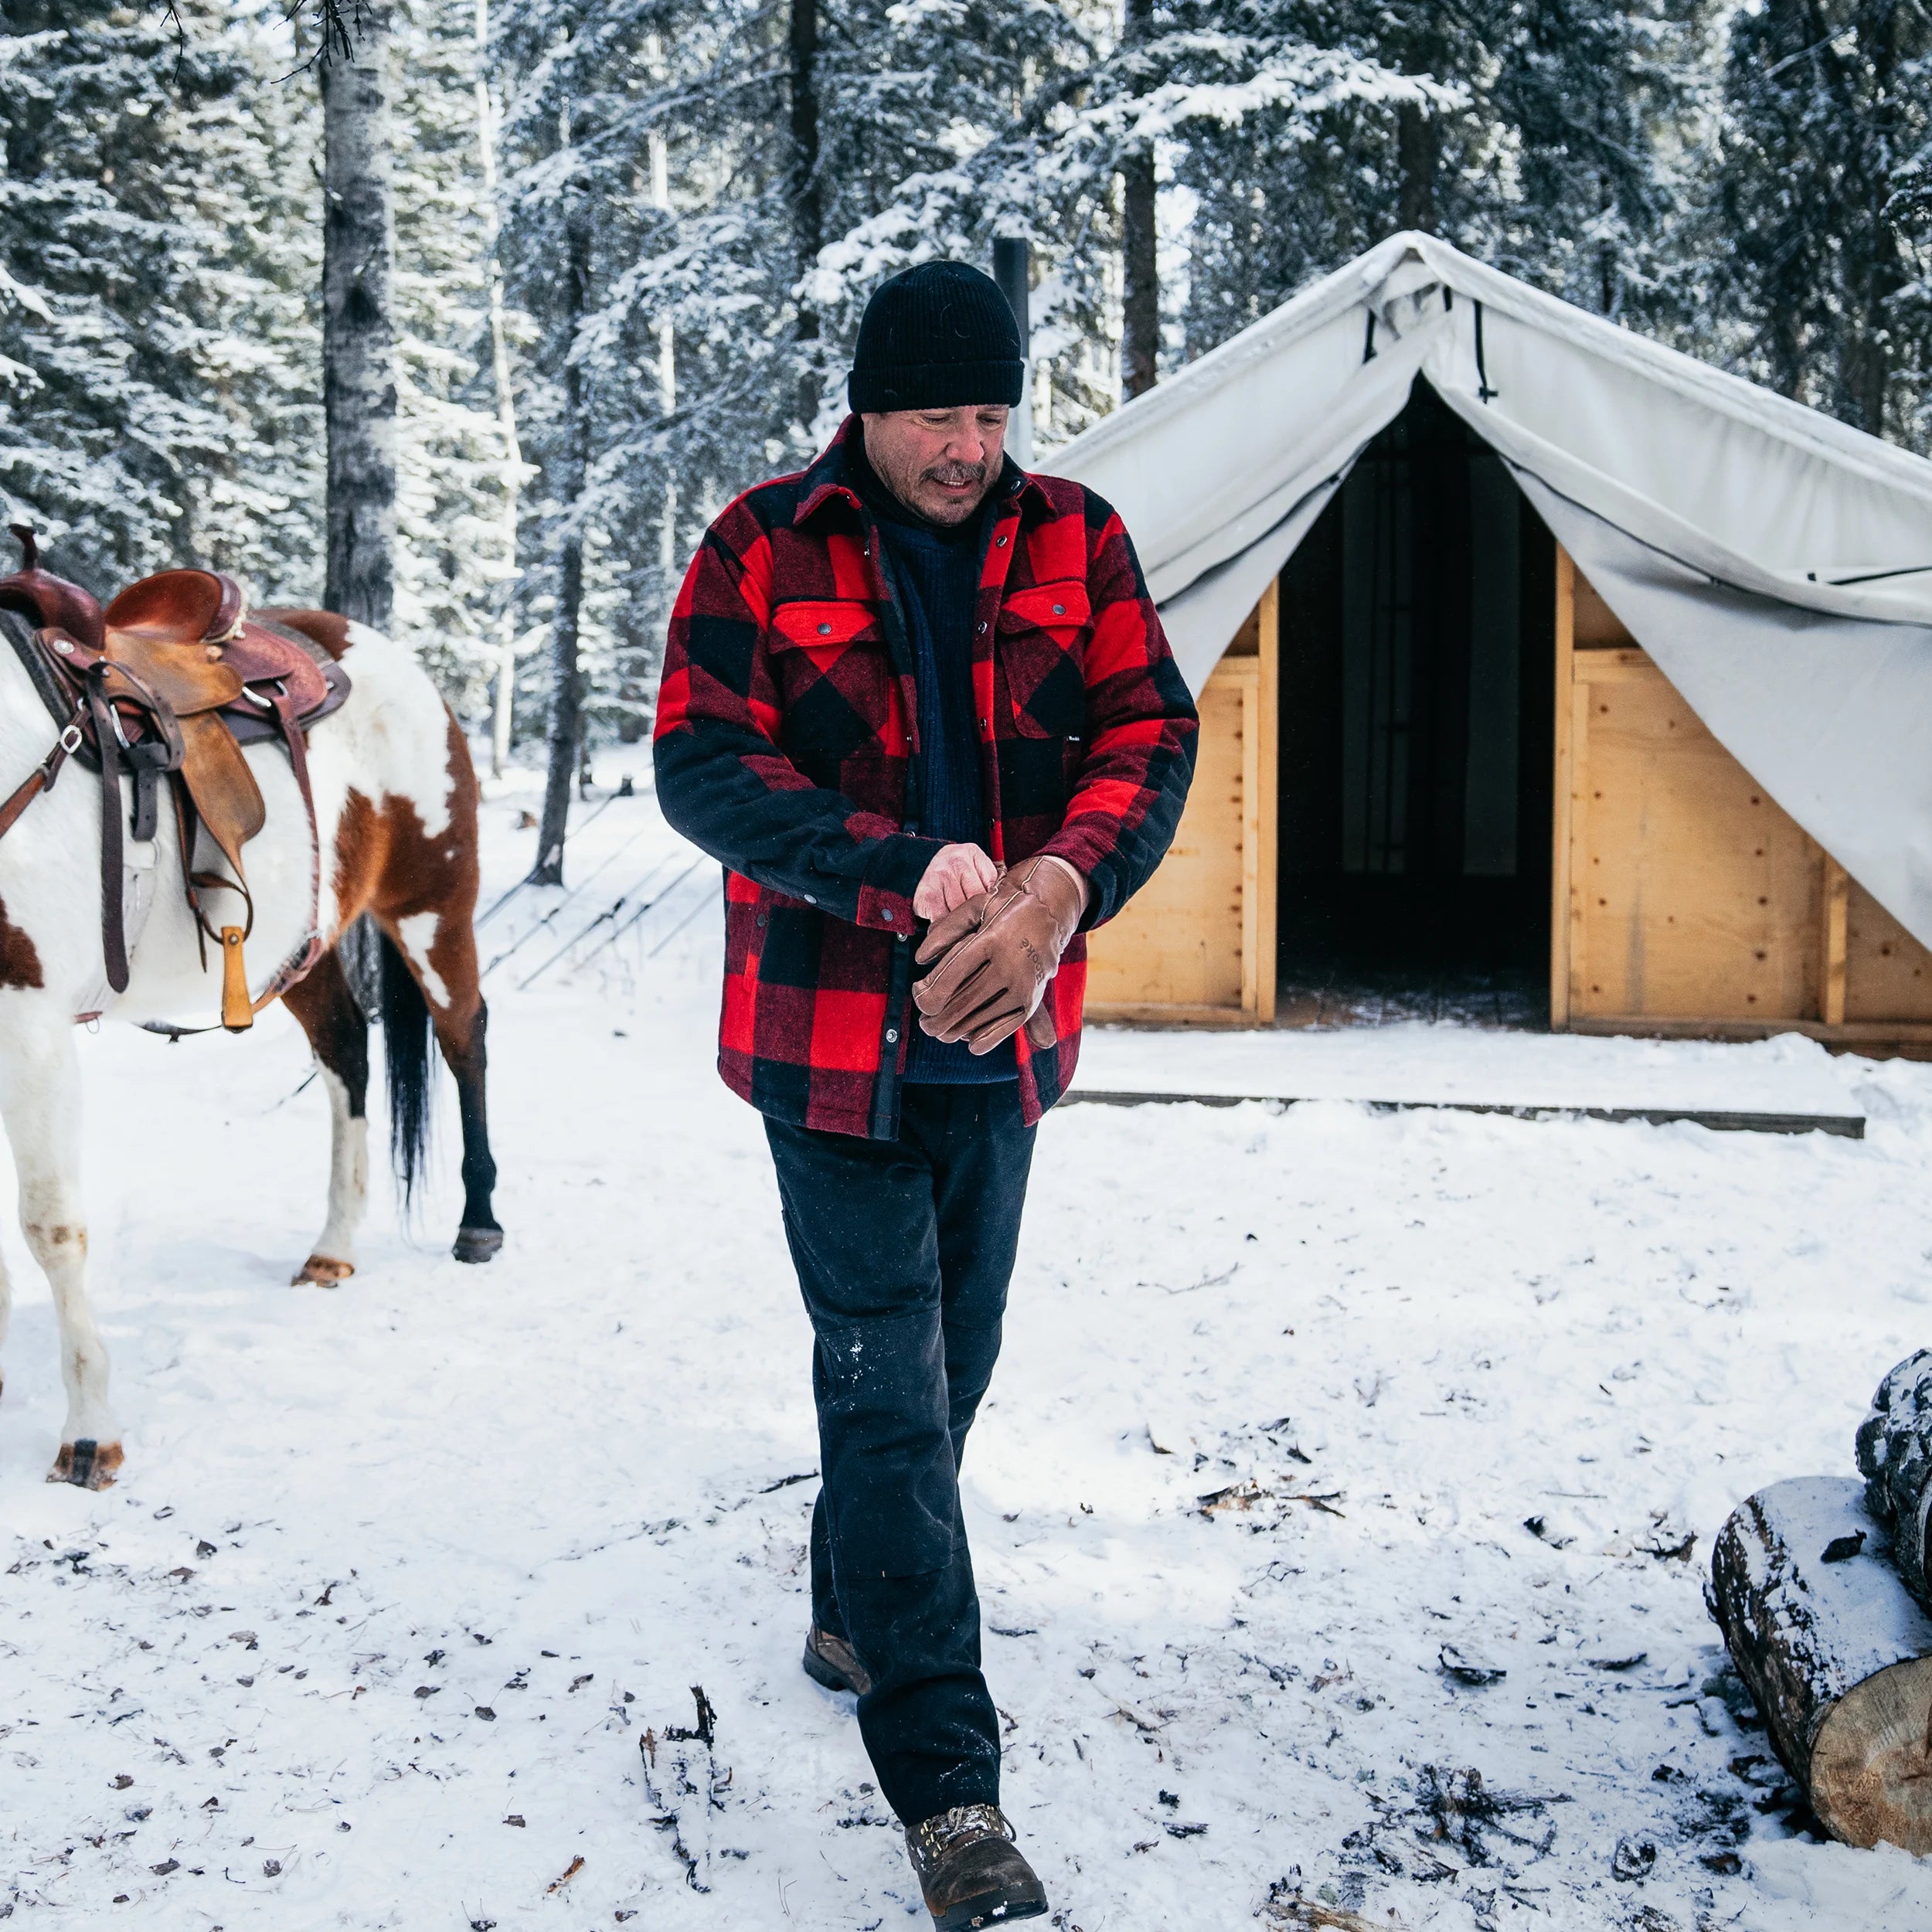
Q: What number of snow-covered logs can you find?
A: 2